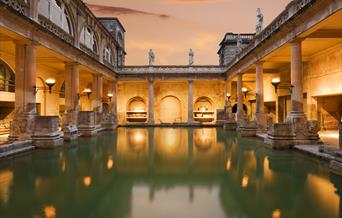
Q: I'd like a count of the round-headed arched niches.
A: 3